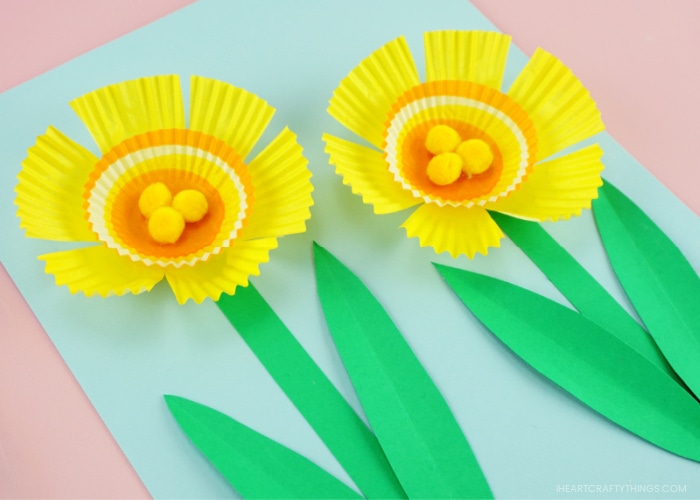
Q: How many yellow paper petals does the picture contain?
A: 12